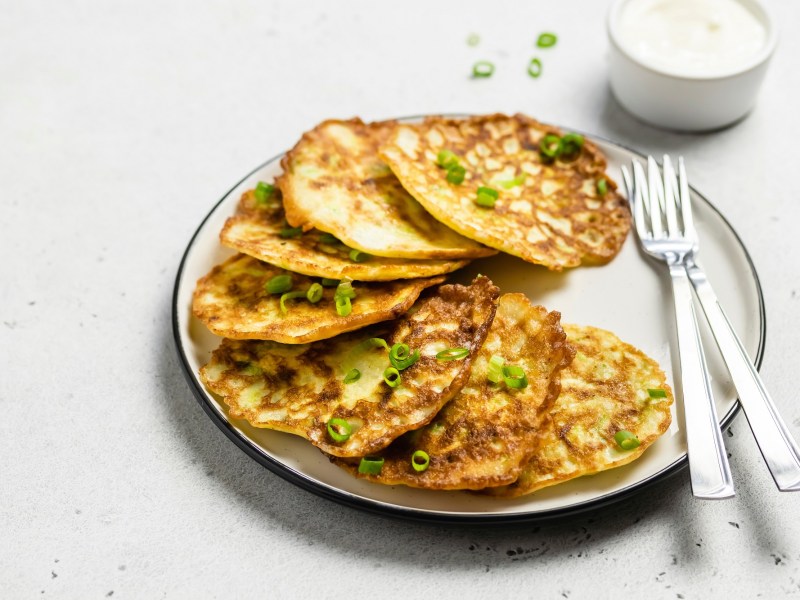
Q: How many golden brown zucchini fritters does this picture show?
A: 7